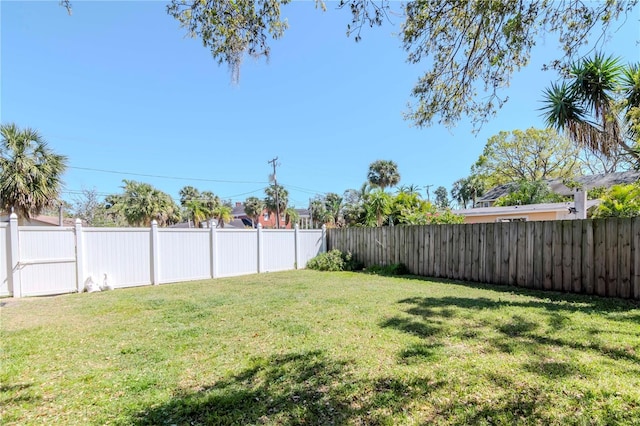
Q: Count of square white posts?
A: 7